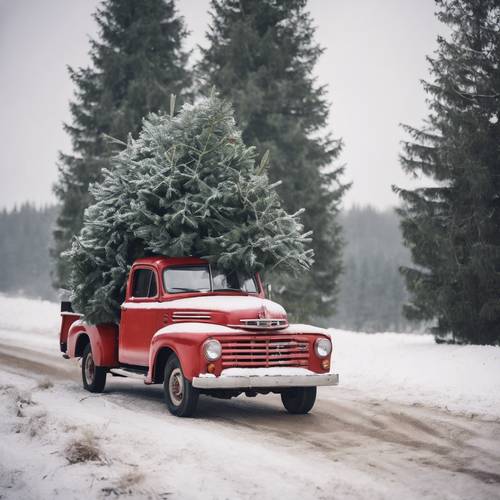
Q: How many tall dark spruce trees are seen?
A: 3